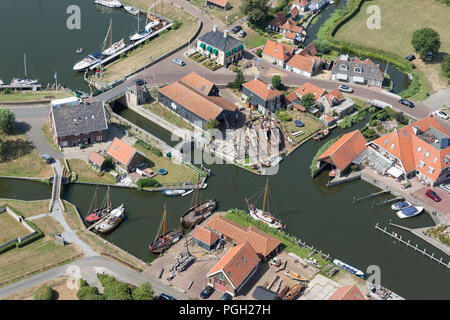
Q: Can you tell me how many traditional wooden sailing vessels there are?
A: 5